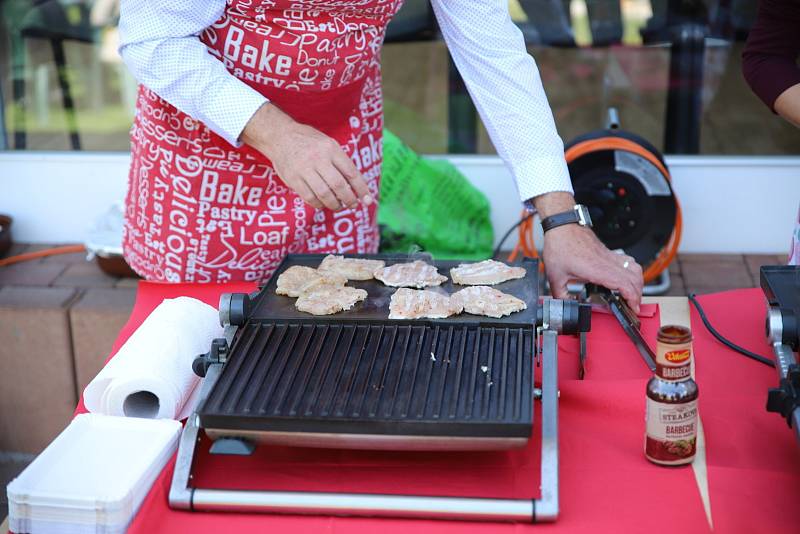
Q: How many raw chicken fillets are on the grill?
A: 7